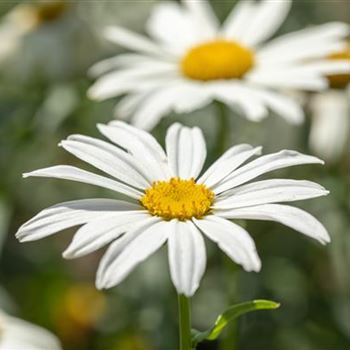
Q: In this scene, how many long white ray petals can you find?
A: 13